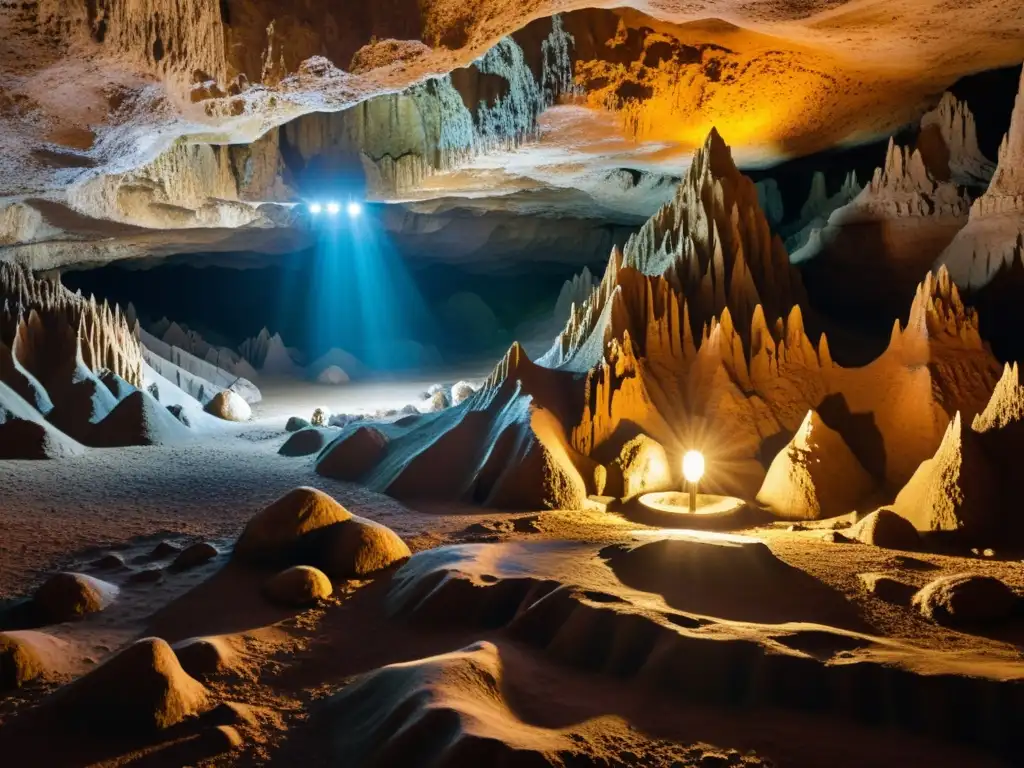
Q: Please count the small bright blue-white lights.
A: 3